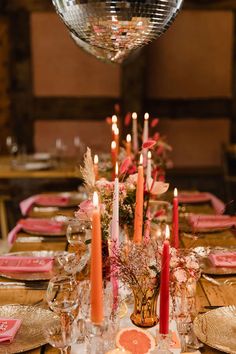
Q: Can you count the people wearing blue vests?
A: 0